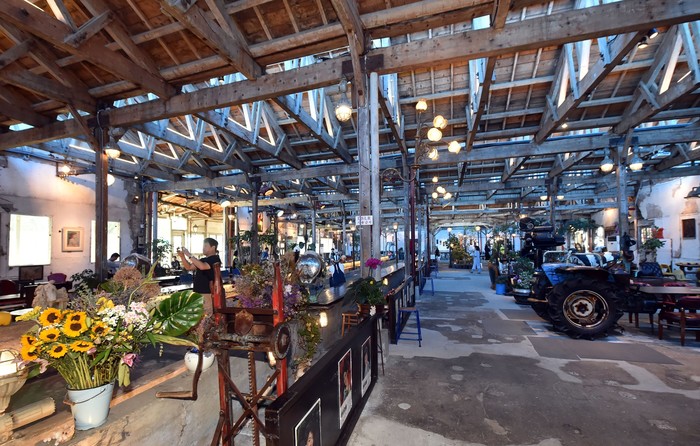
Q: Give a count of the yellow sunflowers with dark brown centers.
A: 9